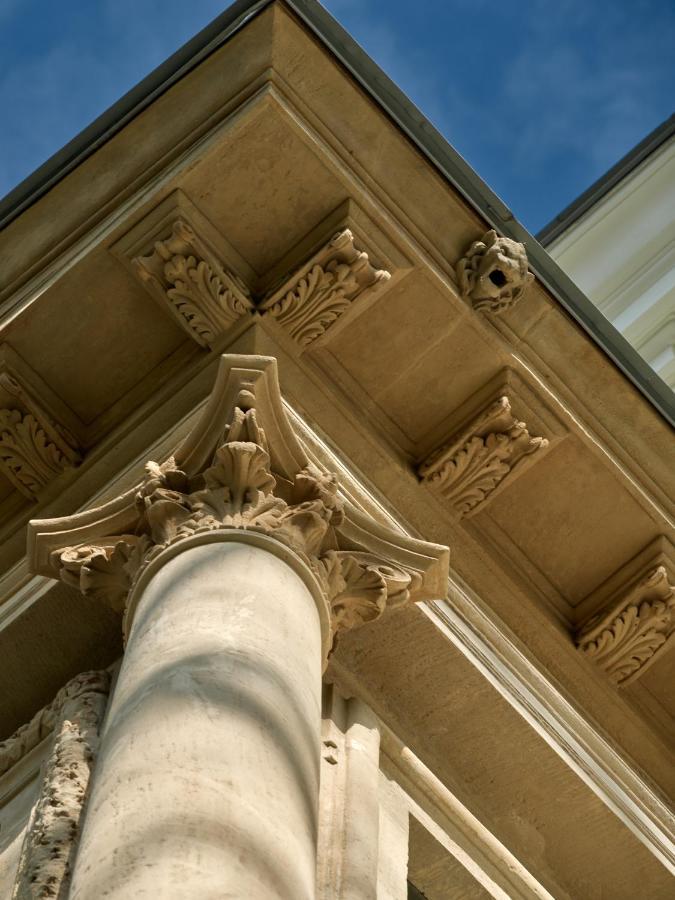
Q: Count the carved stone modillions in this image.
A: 5